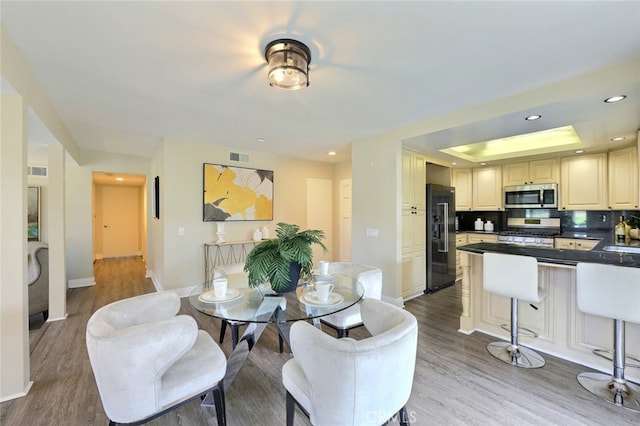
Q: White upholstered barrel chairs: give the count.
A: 4